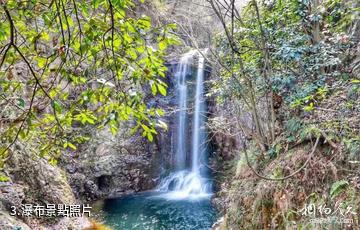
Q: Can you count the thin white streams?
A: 2